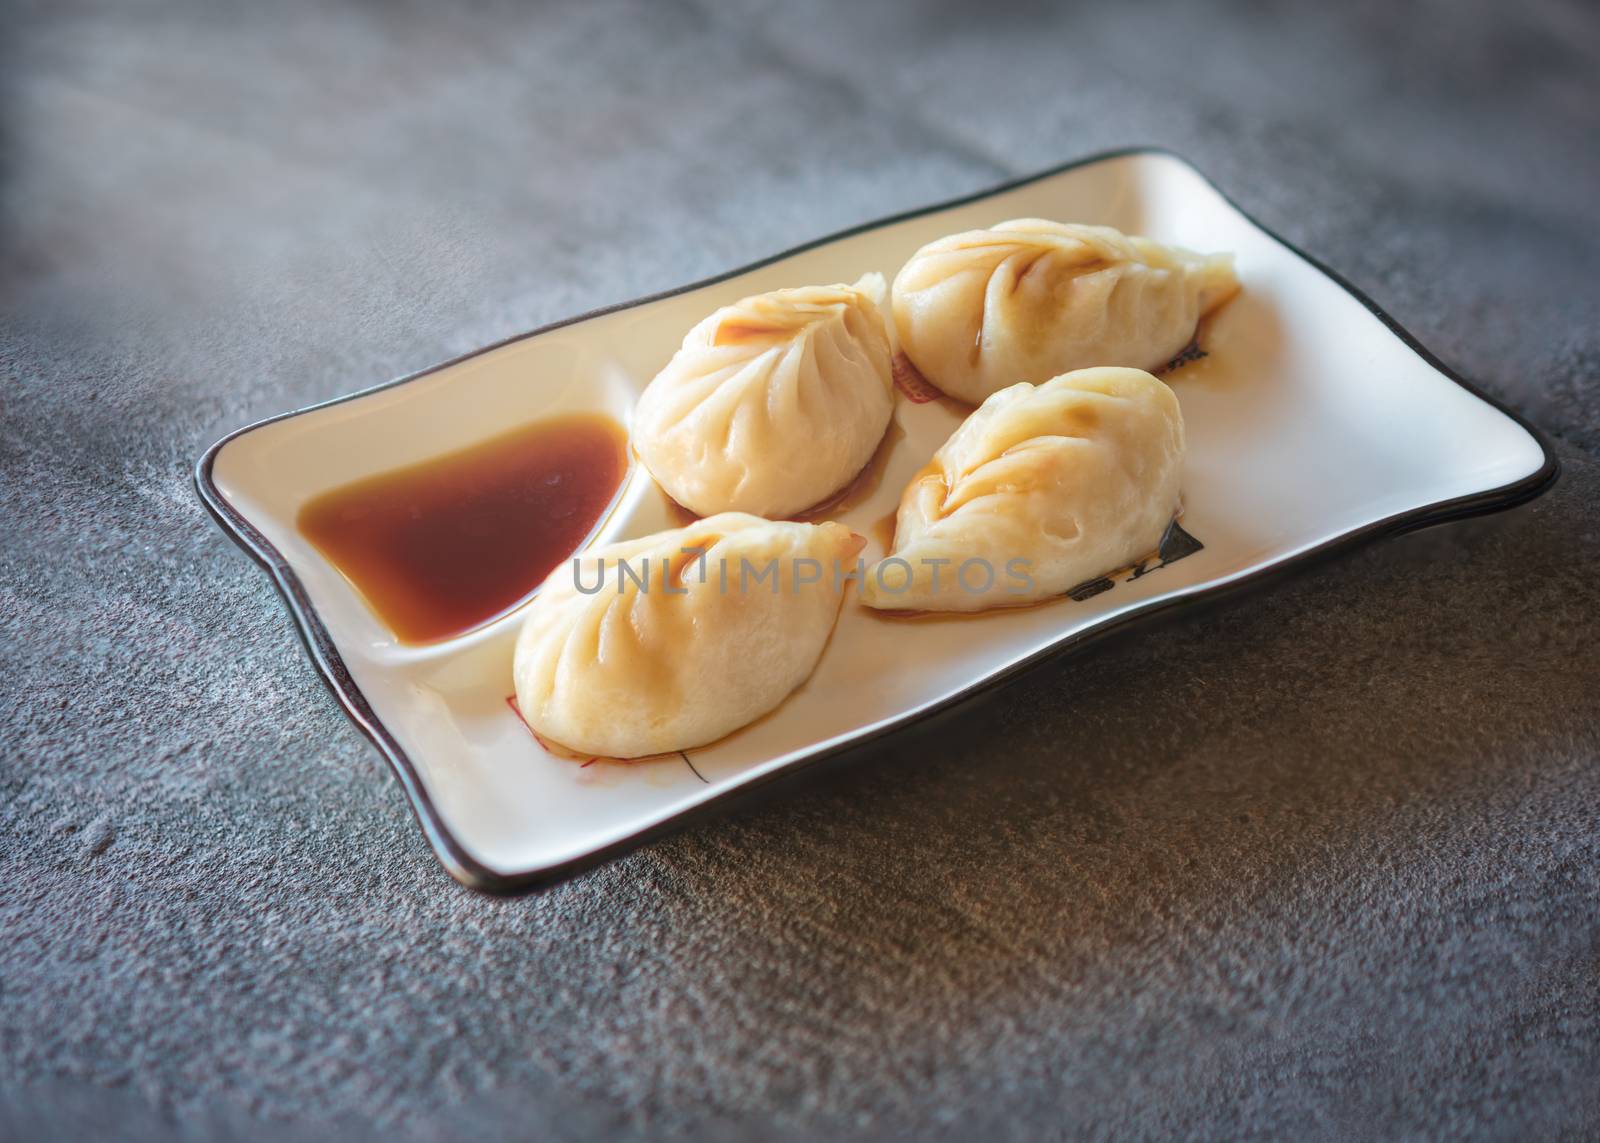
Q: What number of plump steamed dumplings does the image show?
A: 4